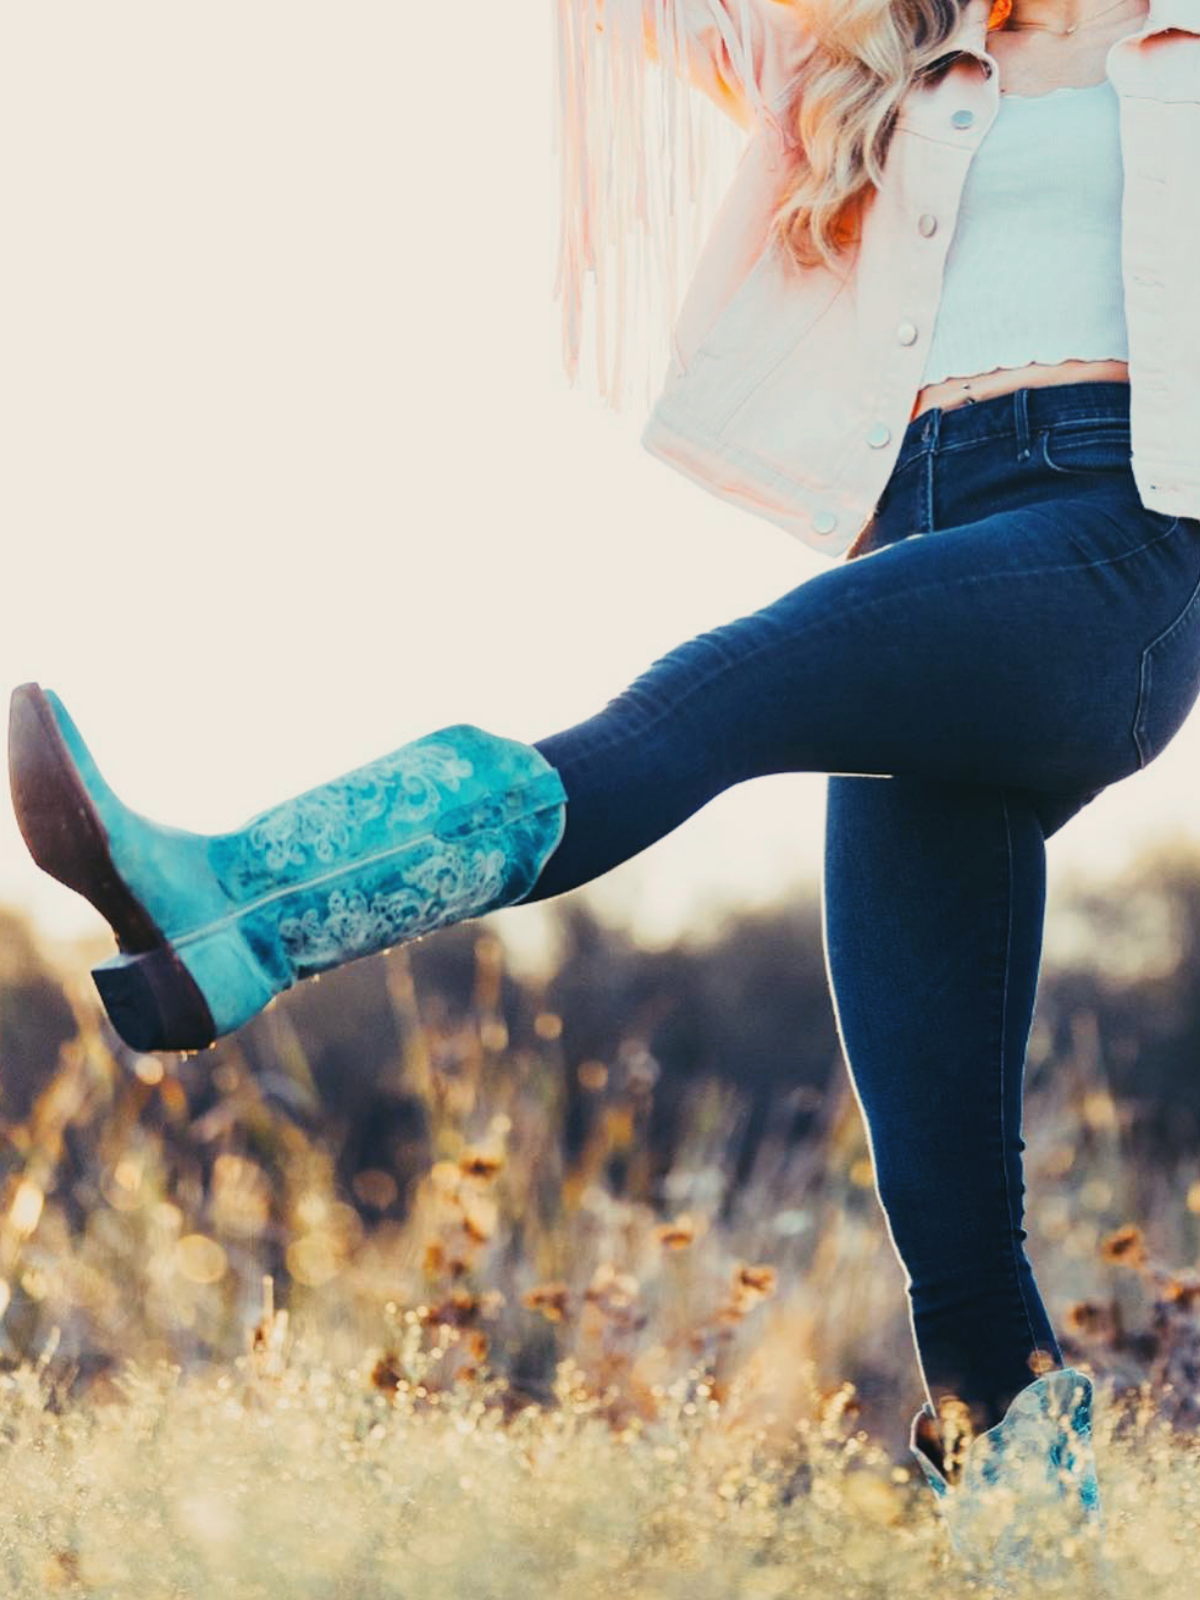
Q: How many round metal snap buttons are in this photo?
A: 5